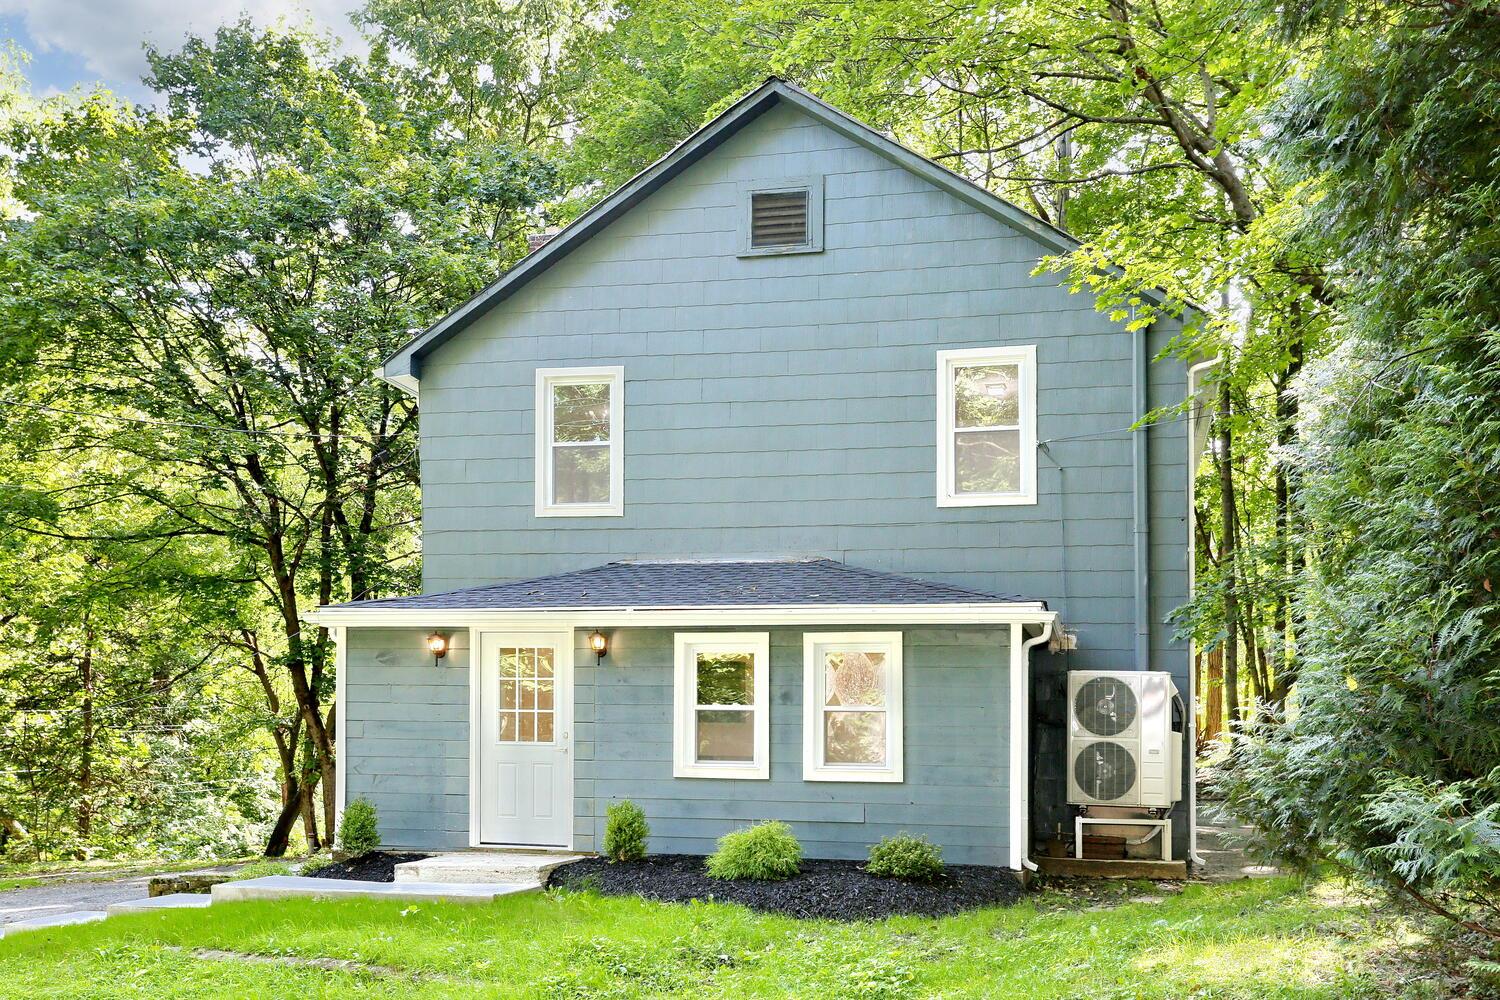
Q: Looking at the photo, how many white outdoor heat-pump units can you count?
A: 1